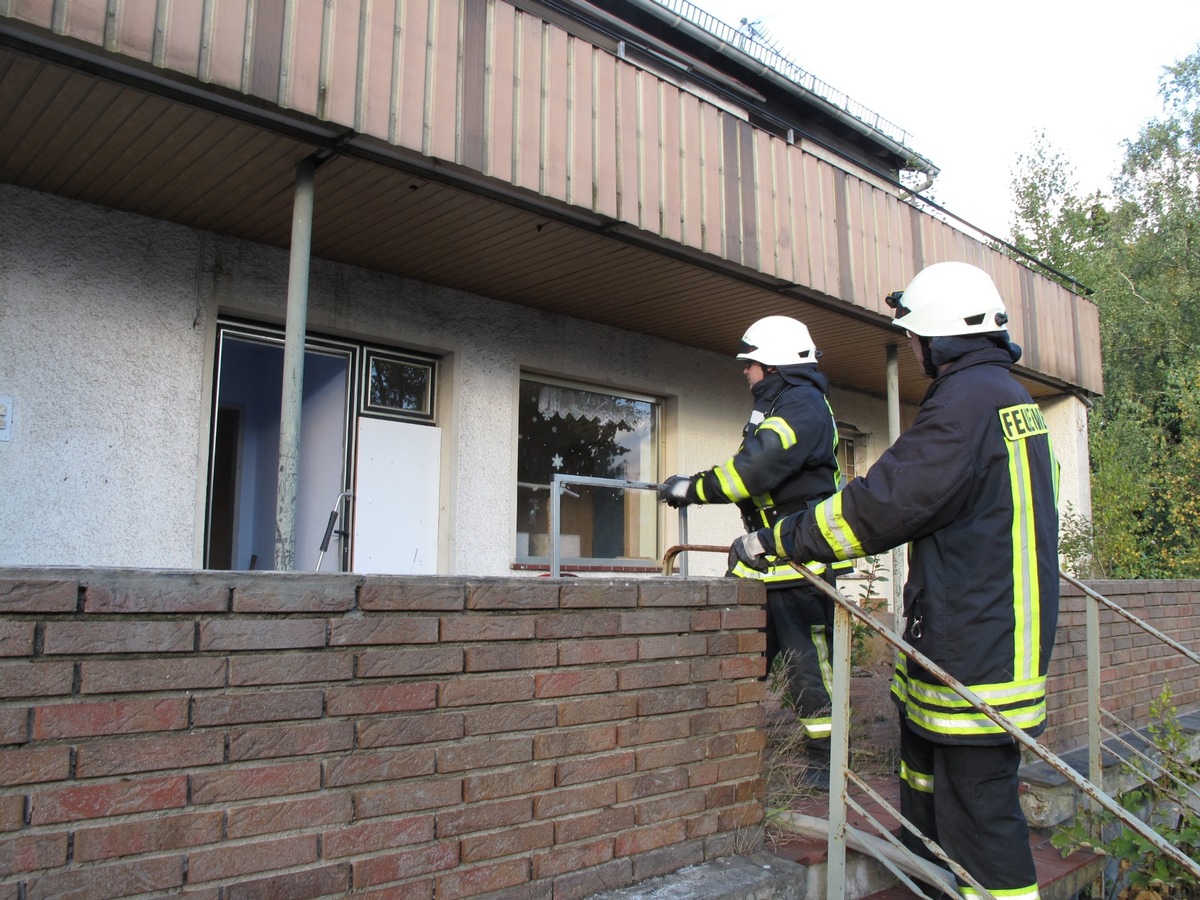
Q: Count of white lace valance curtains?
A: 1